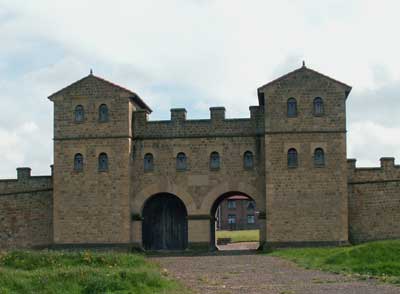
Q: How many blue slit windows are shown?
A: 12